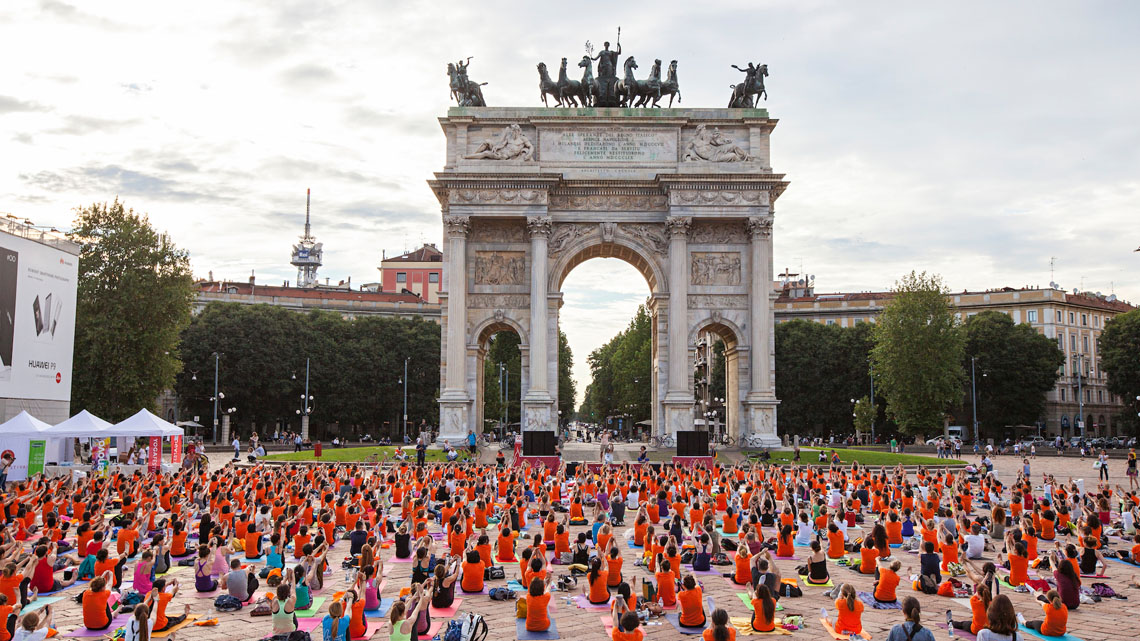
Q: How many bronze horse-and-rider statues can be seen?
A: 2